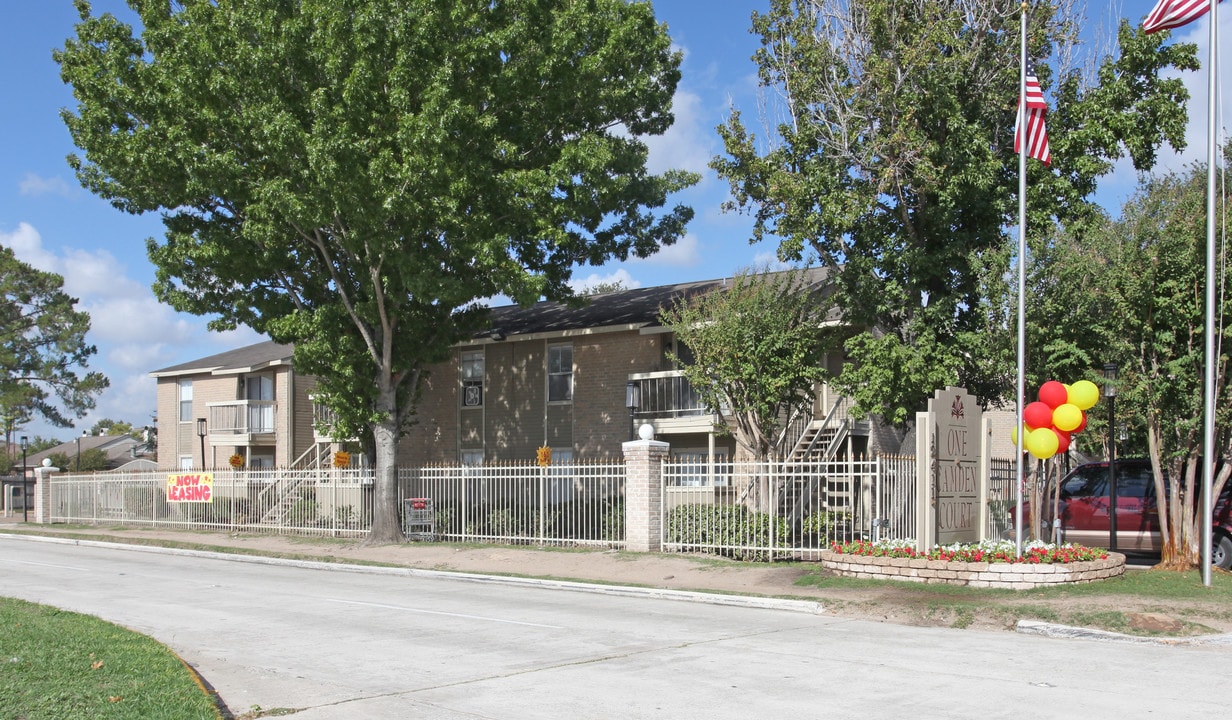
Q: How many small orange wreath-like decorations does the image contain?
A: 3